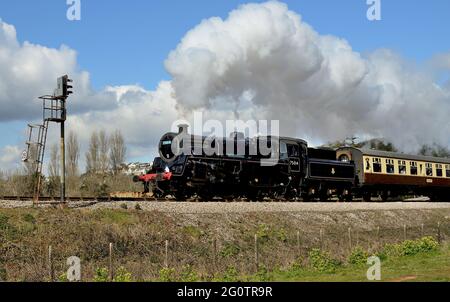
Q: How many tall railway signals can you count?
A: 1